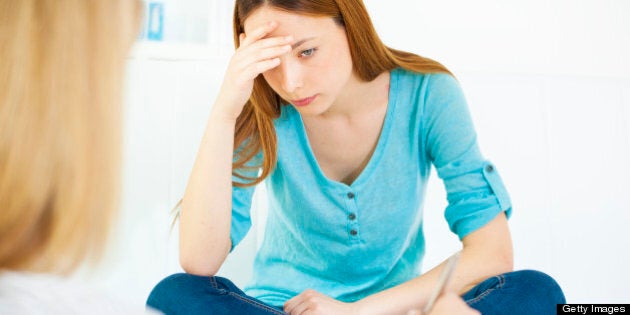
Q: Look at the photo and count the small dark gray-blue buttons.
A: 4